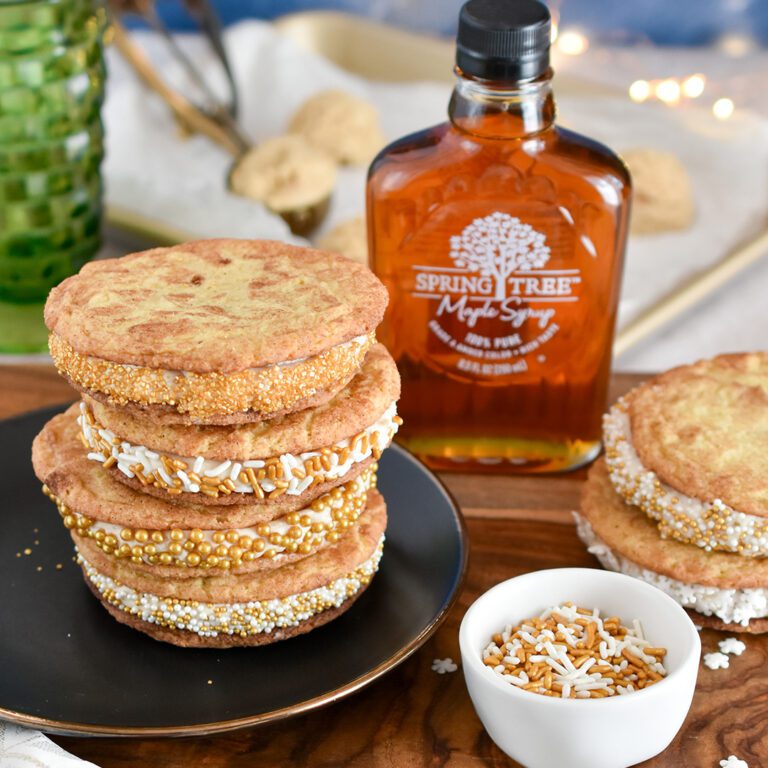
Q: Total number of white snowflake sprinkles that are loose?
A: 4